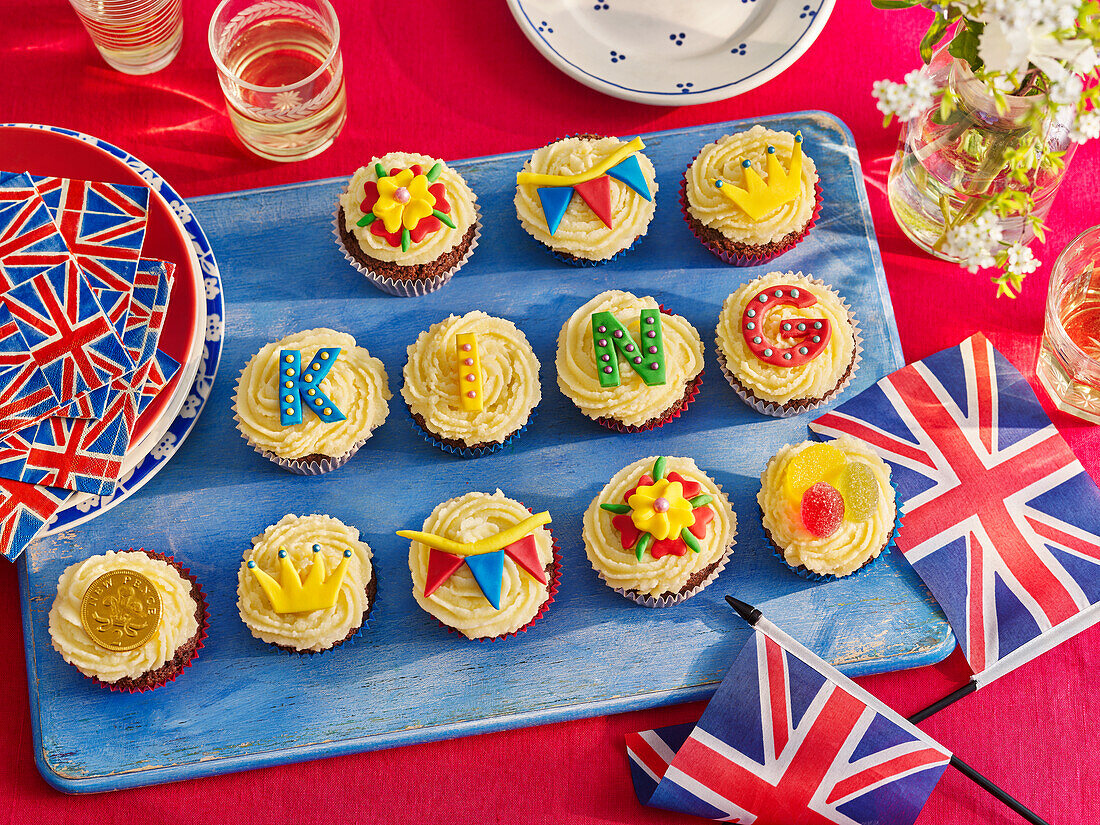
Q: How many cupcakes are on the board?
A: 12